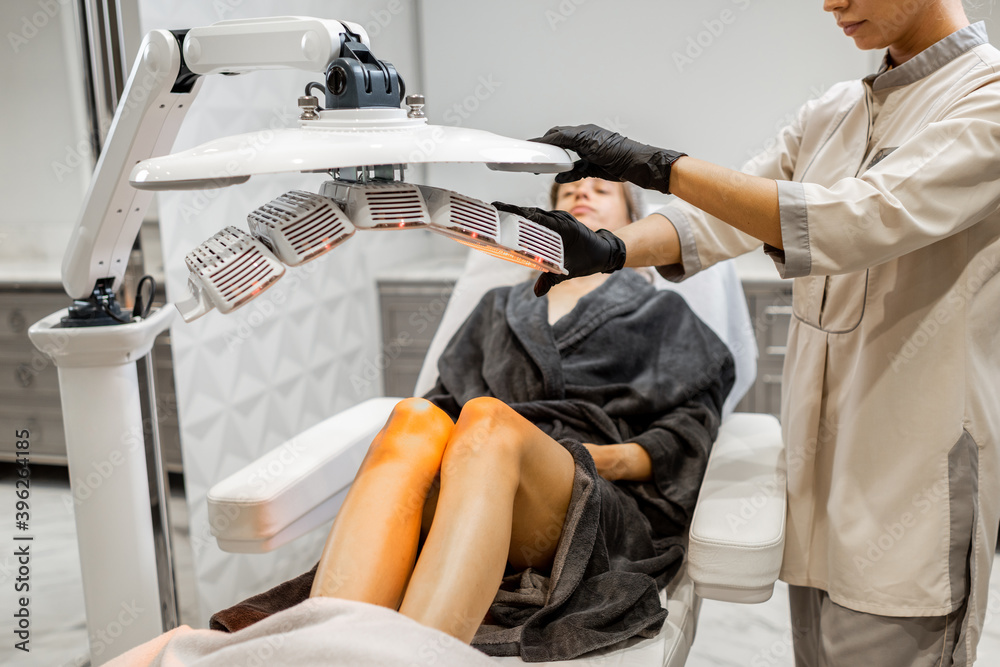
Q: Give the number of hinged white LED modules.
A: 5